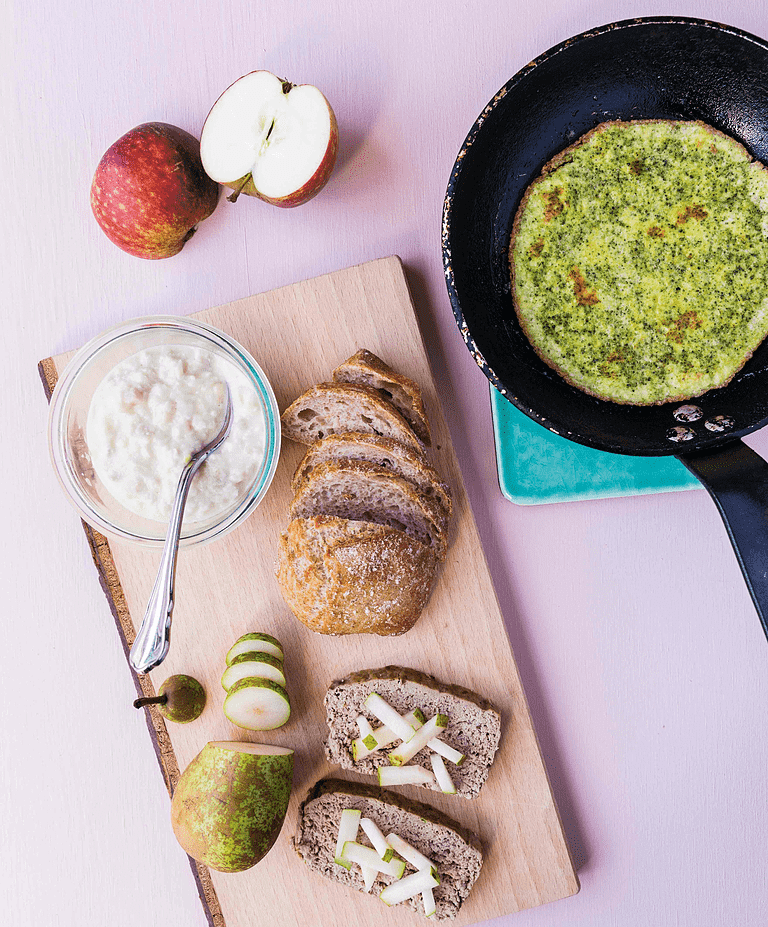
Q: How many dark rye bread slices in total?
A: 2